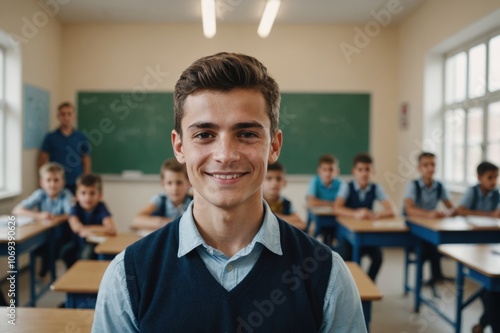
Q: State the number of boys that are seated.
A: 8